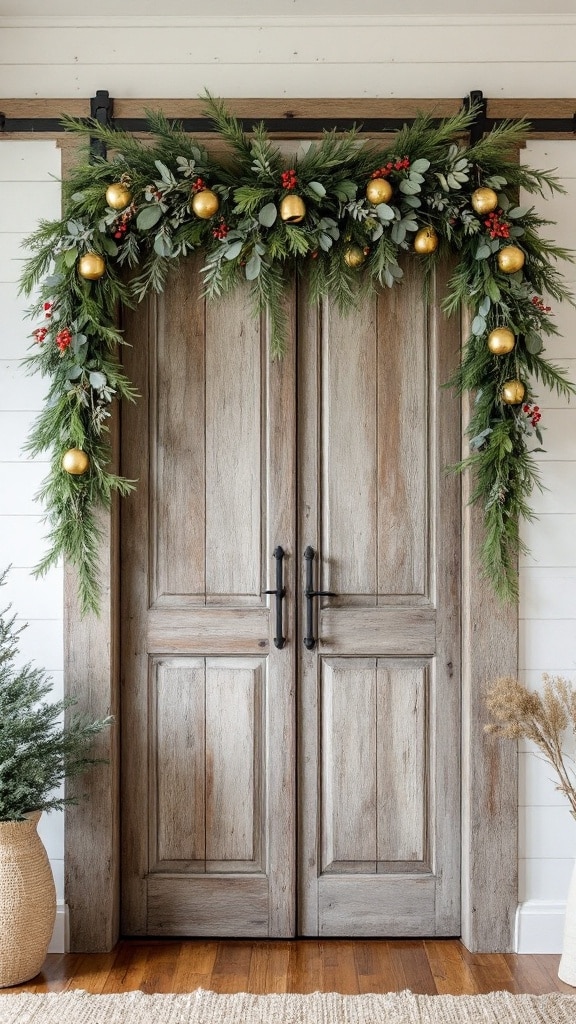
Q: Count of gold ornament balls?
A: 12